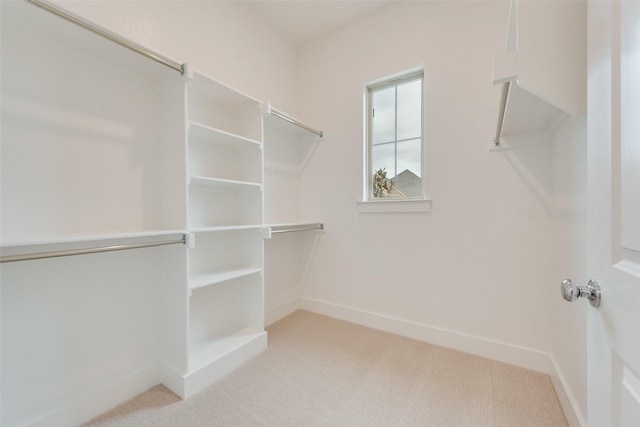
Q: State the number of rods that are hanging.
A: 5